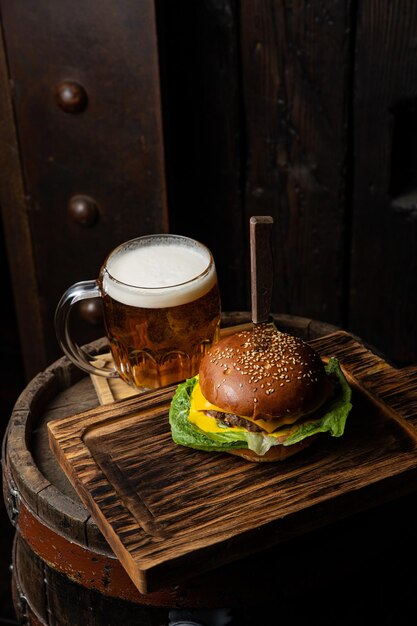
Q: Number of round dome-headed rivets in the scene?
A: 3